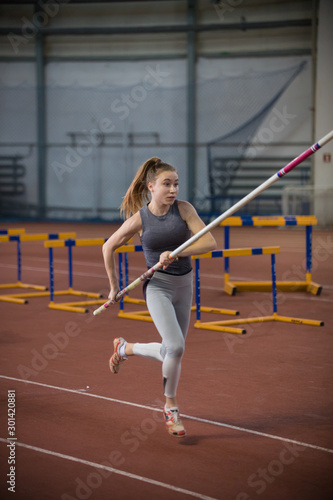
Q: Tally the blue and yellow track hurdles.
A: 6